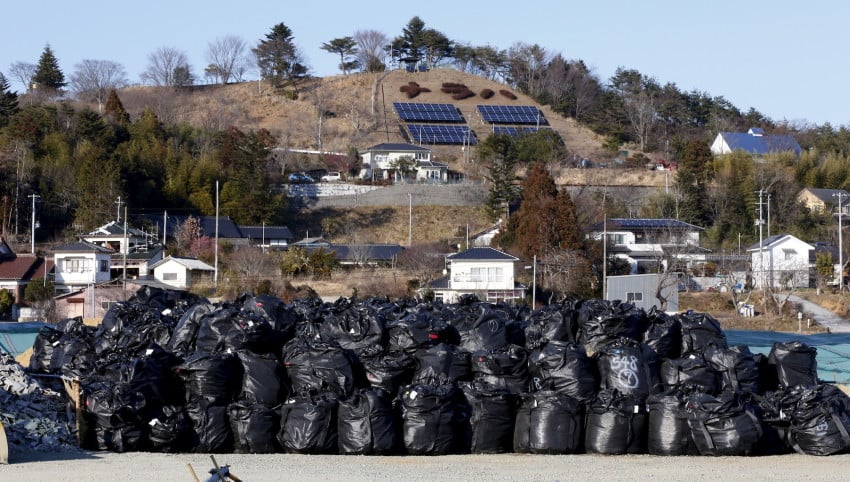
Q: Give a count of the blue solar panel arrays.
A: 4